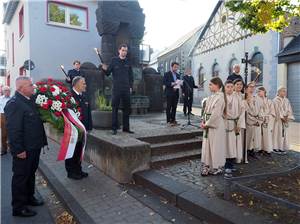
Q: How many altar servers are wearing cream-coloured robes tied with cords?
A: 6